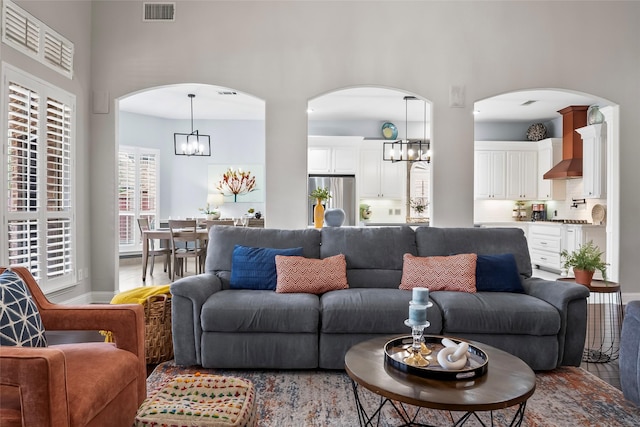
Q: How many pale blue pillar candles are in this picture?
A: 2